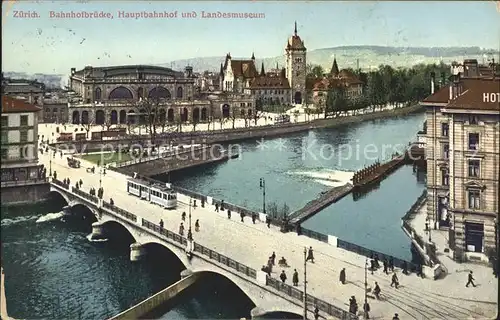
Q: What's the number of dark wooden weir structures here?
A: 1